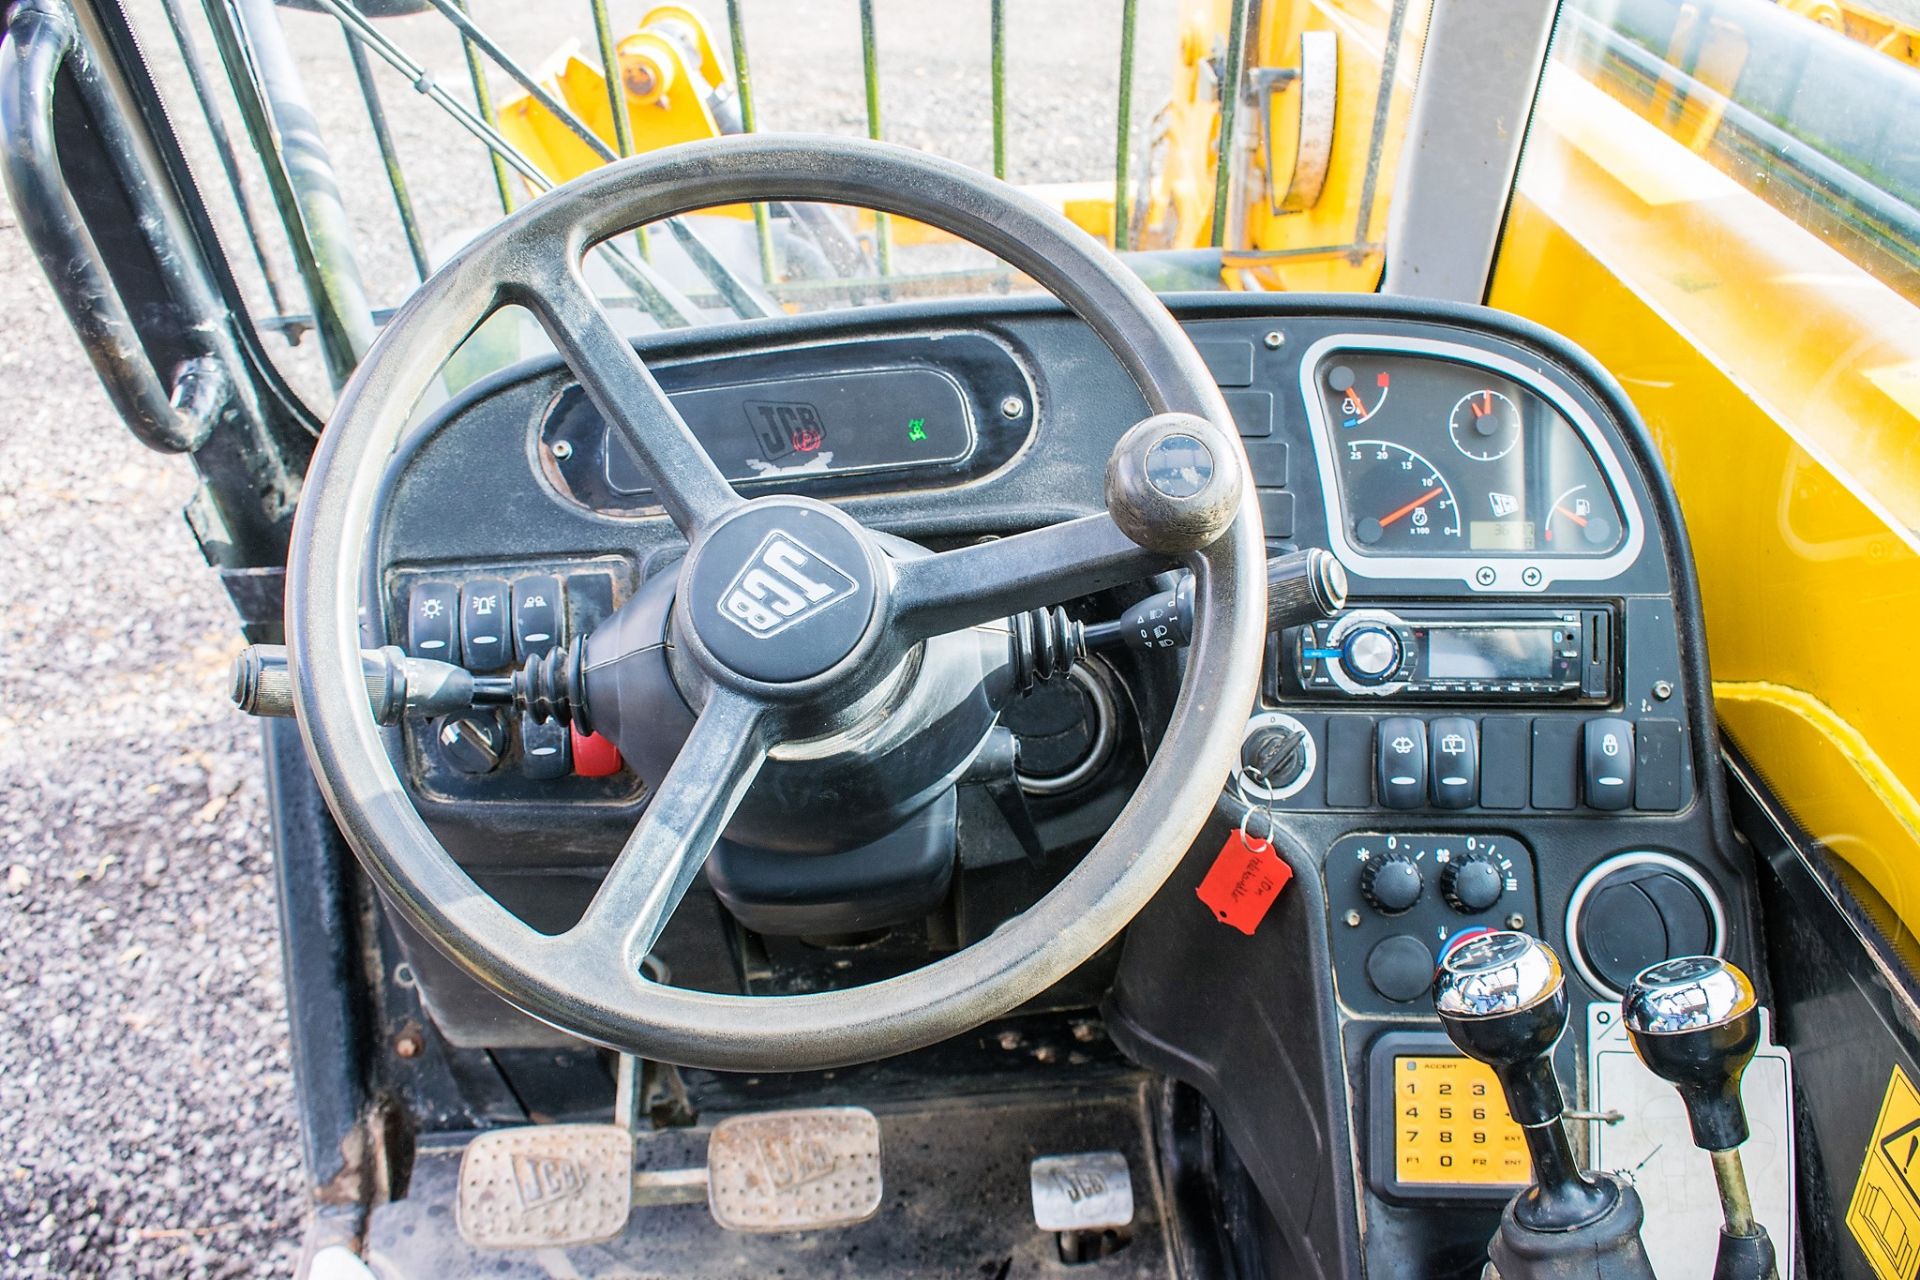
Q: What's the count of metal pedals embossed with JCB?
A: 3